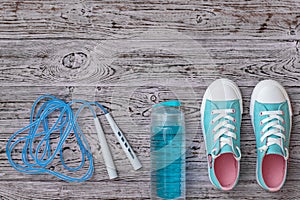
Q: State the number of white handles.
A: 2